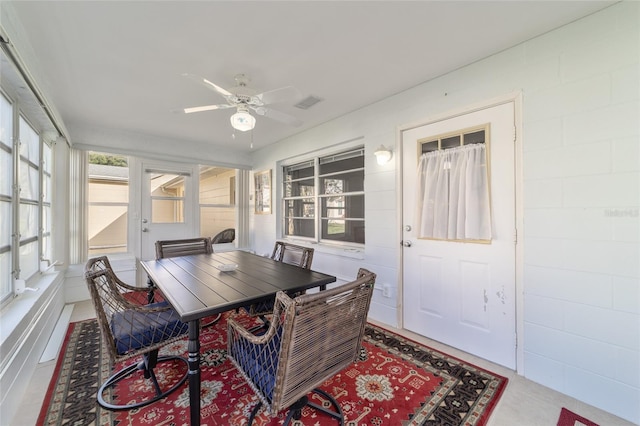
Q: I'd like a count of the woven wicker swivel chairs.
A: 4